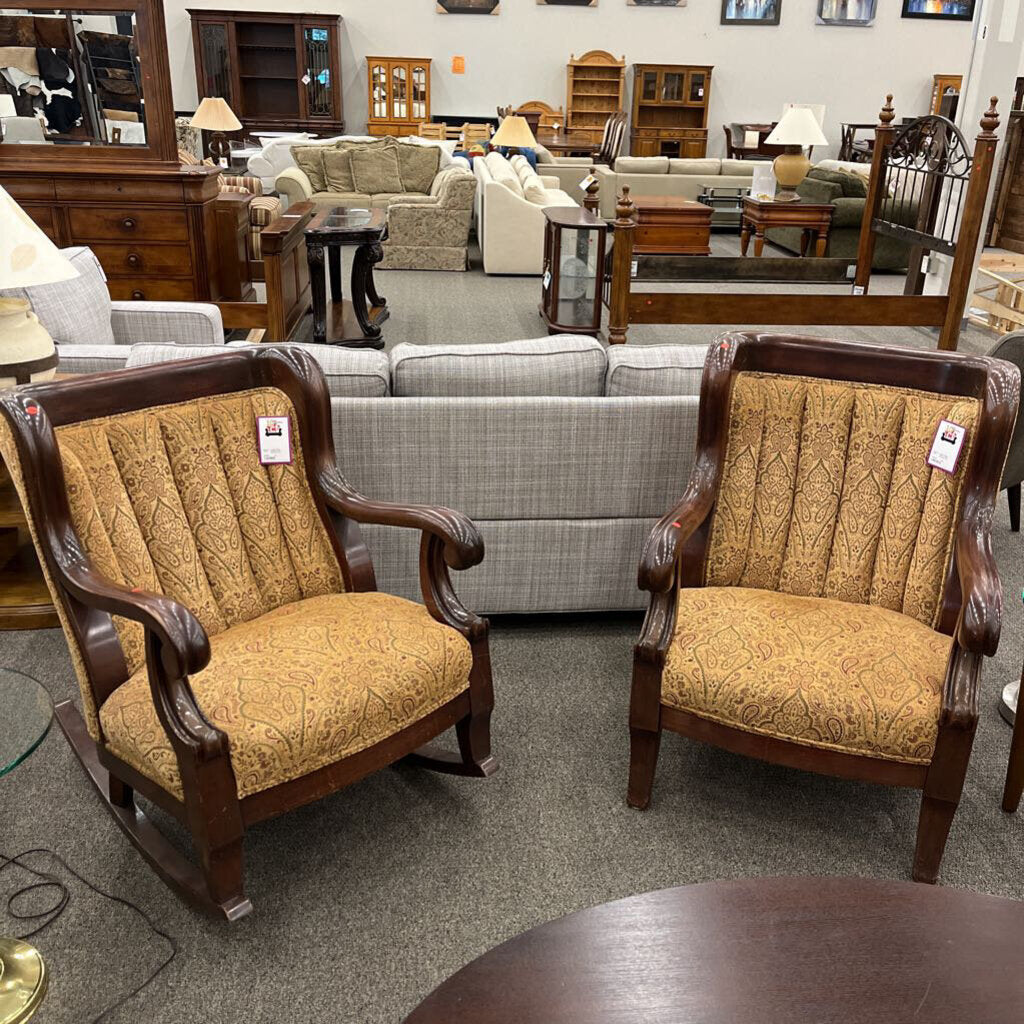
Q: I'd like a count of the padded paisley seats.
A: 2